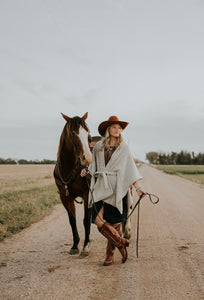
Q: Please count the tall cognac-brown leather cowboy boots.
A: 2